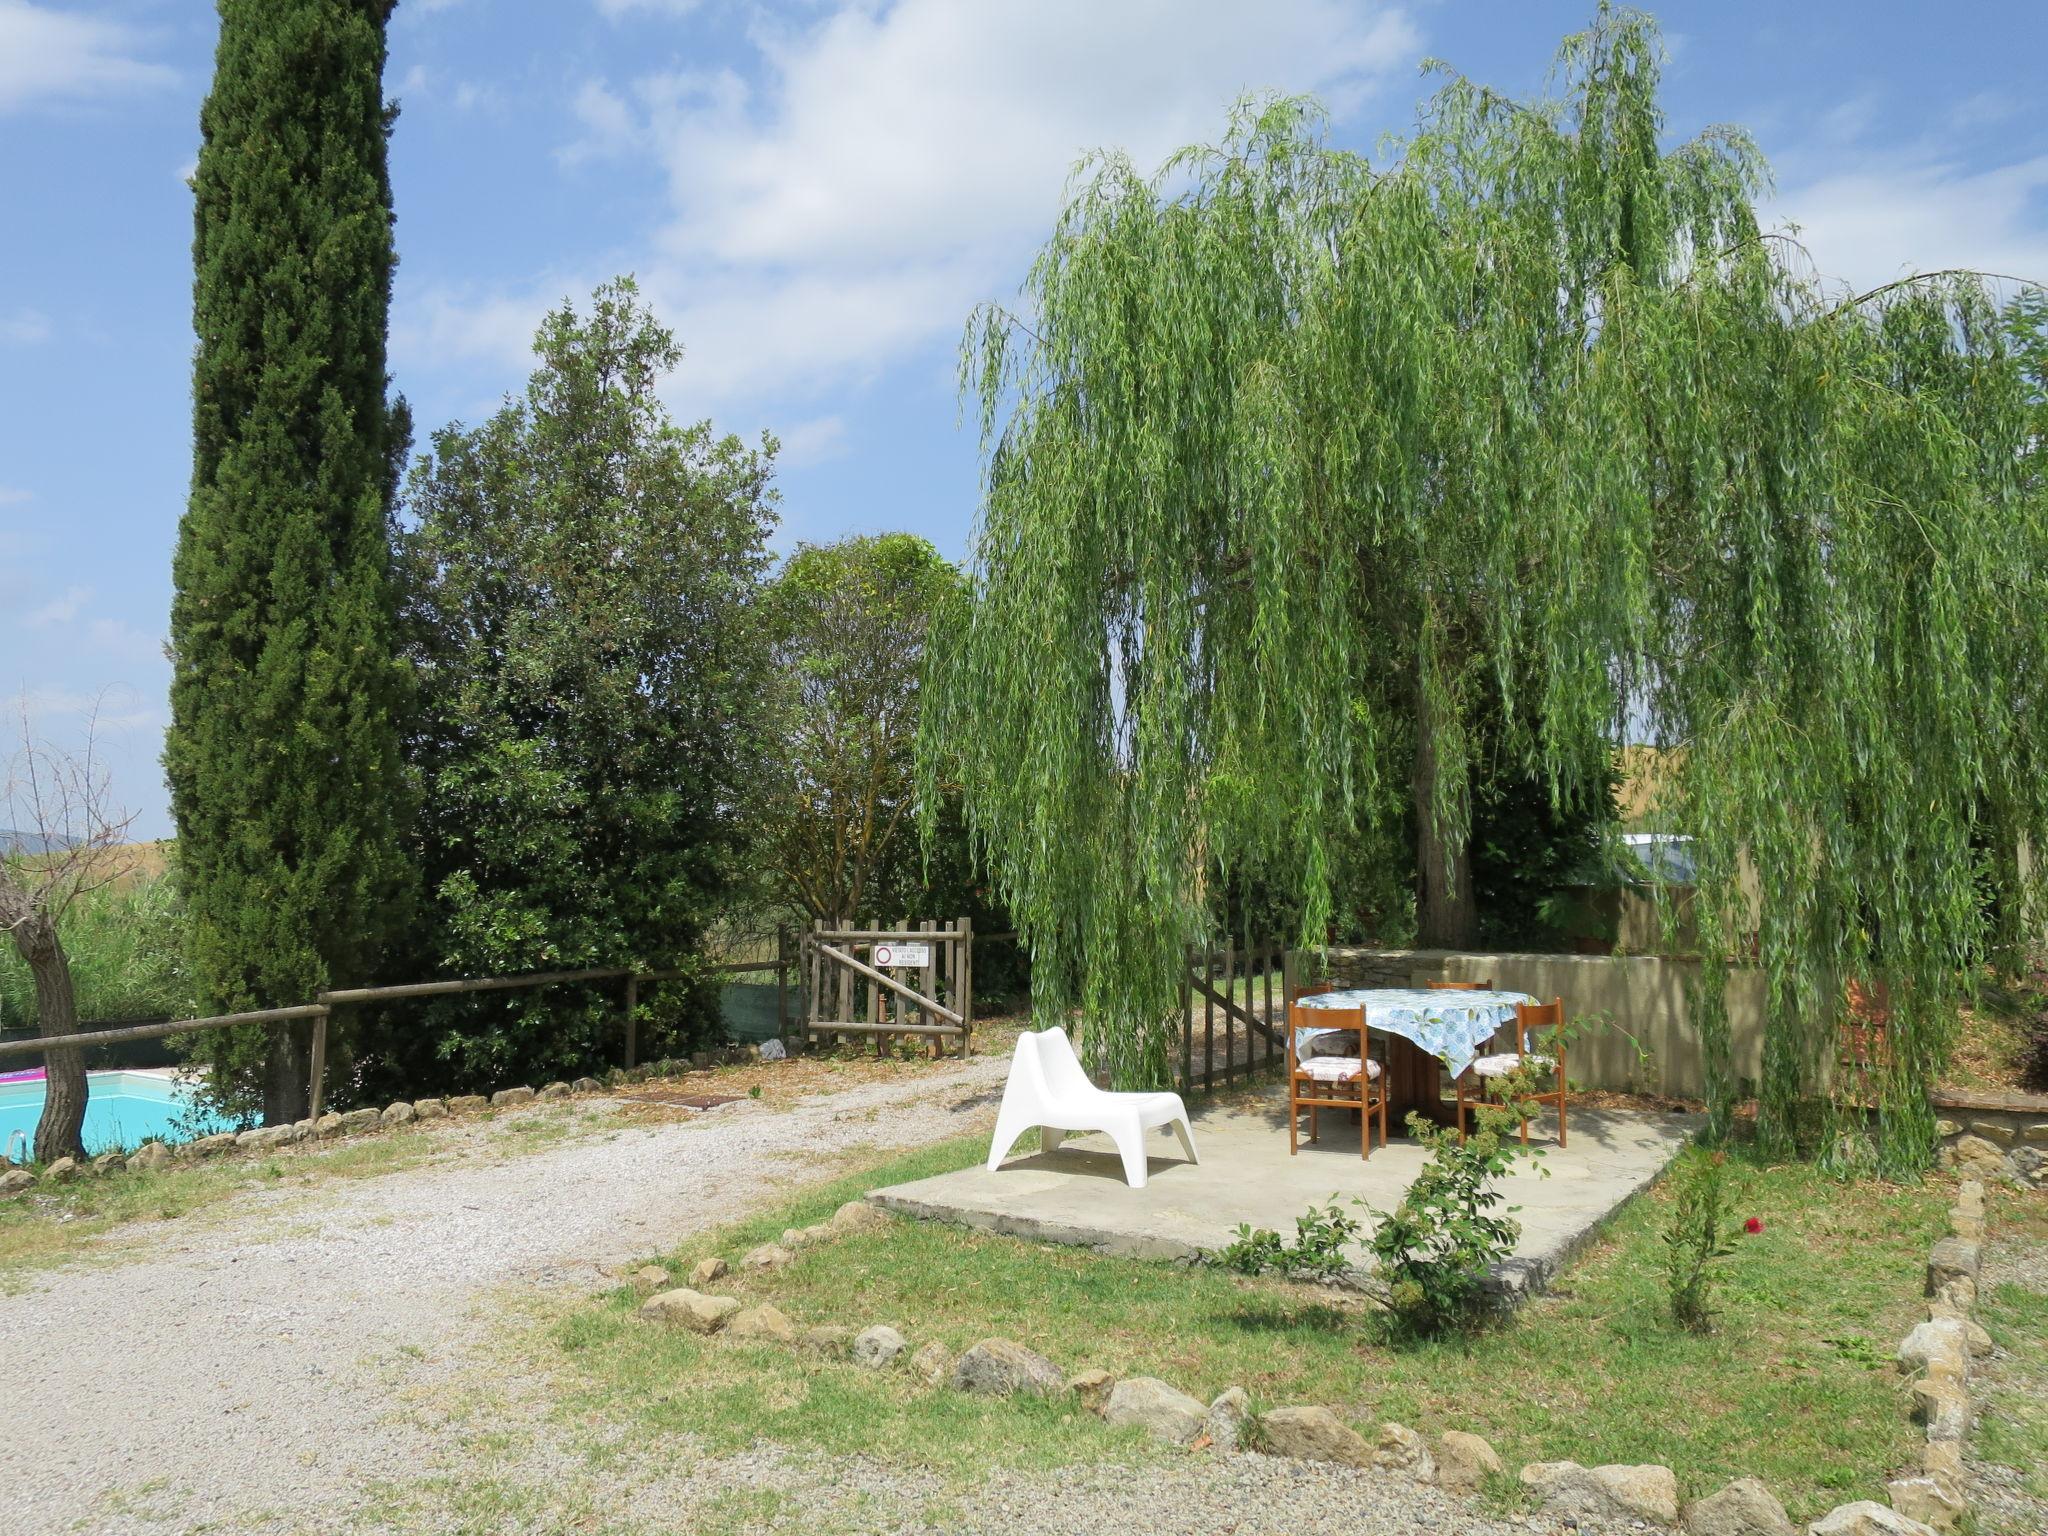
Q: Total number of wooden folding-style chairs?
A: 4